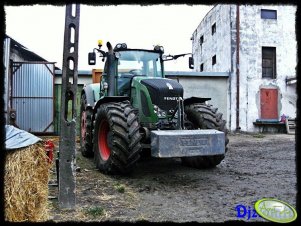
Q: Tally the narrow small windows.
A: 4